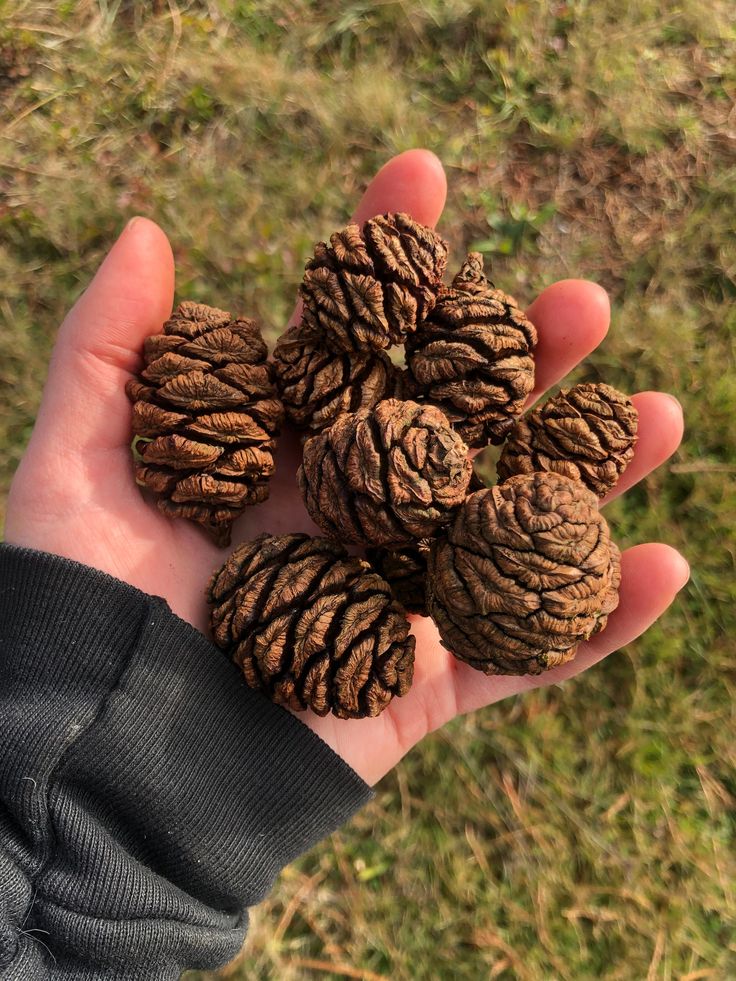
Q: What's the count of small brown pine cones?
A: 9